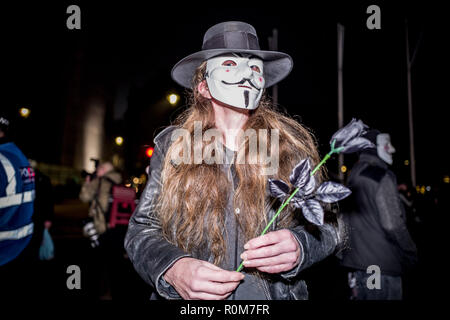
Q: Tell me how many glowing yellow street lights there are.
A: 3